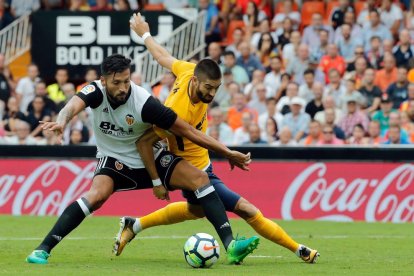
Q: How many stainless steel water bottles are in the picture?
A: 0